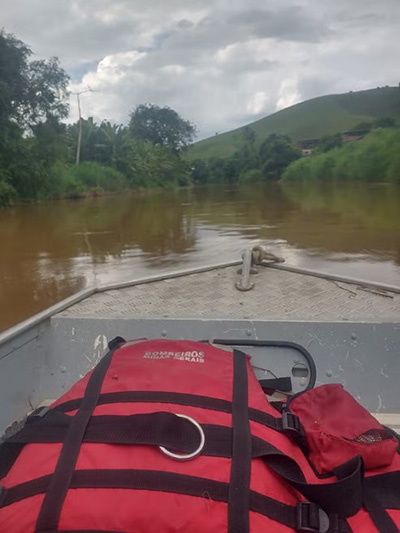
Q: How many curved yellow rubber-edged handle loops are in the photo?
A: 0